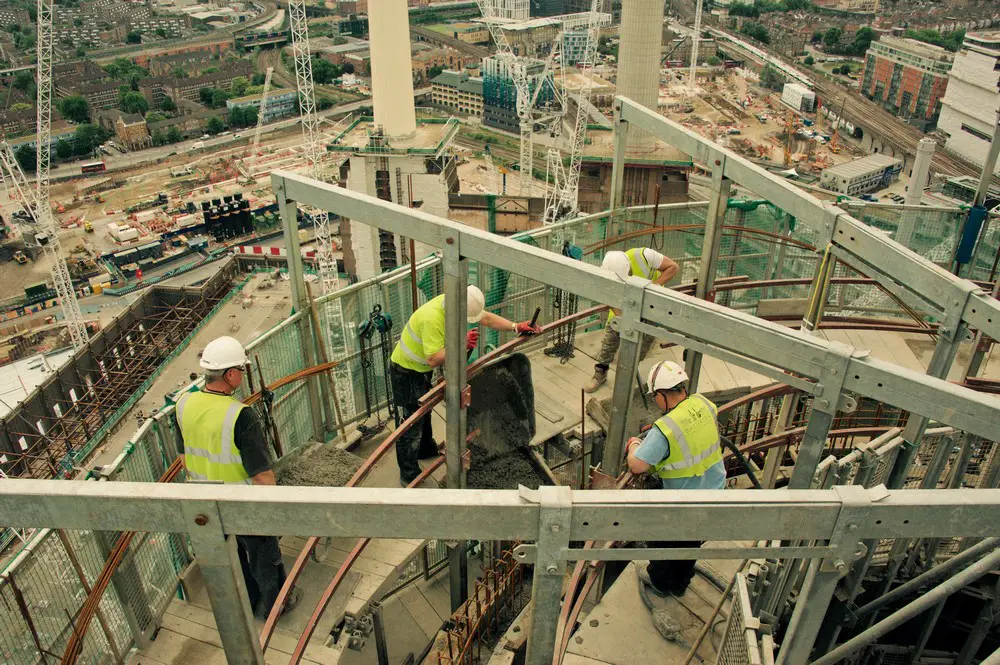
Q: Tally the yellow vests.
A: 4